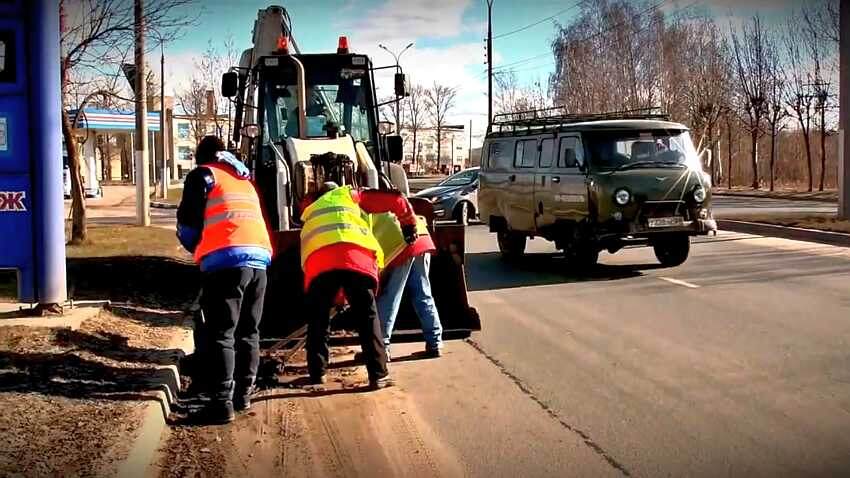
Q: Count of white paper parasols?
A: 0